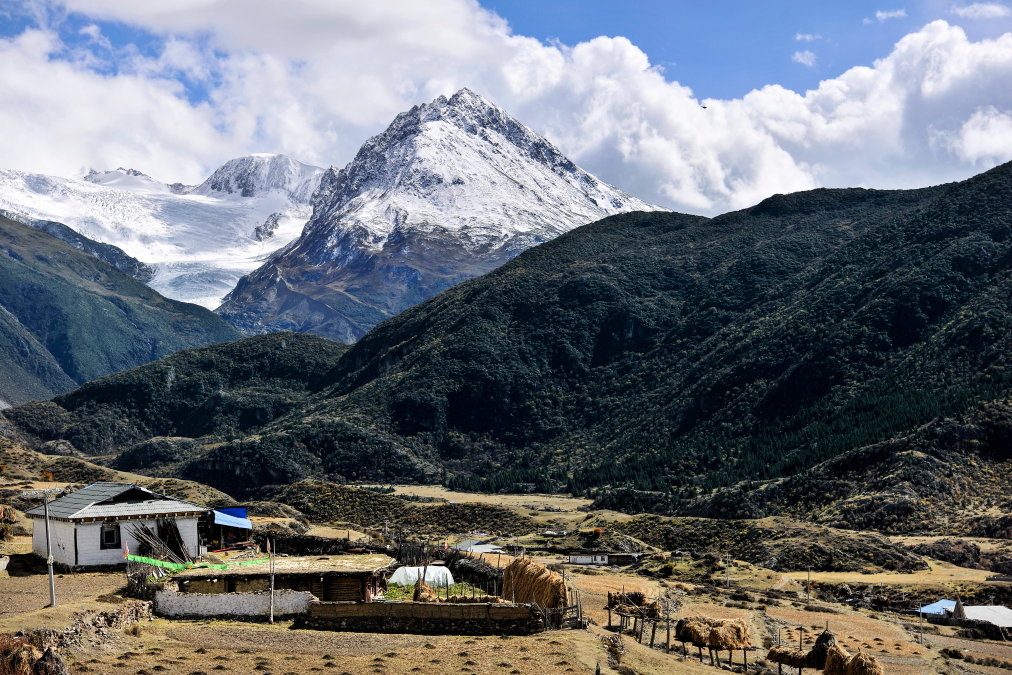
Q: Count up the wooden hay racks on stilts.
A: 3